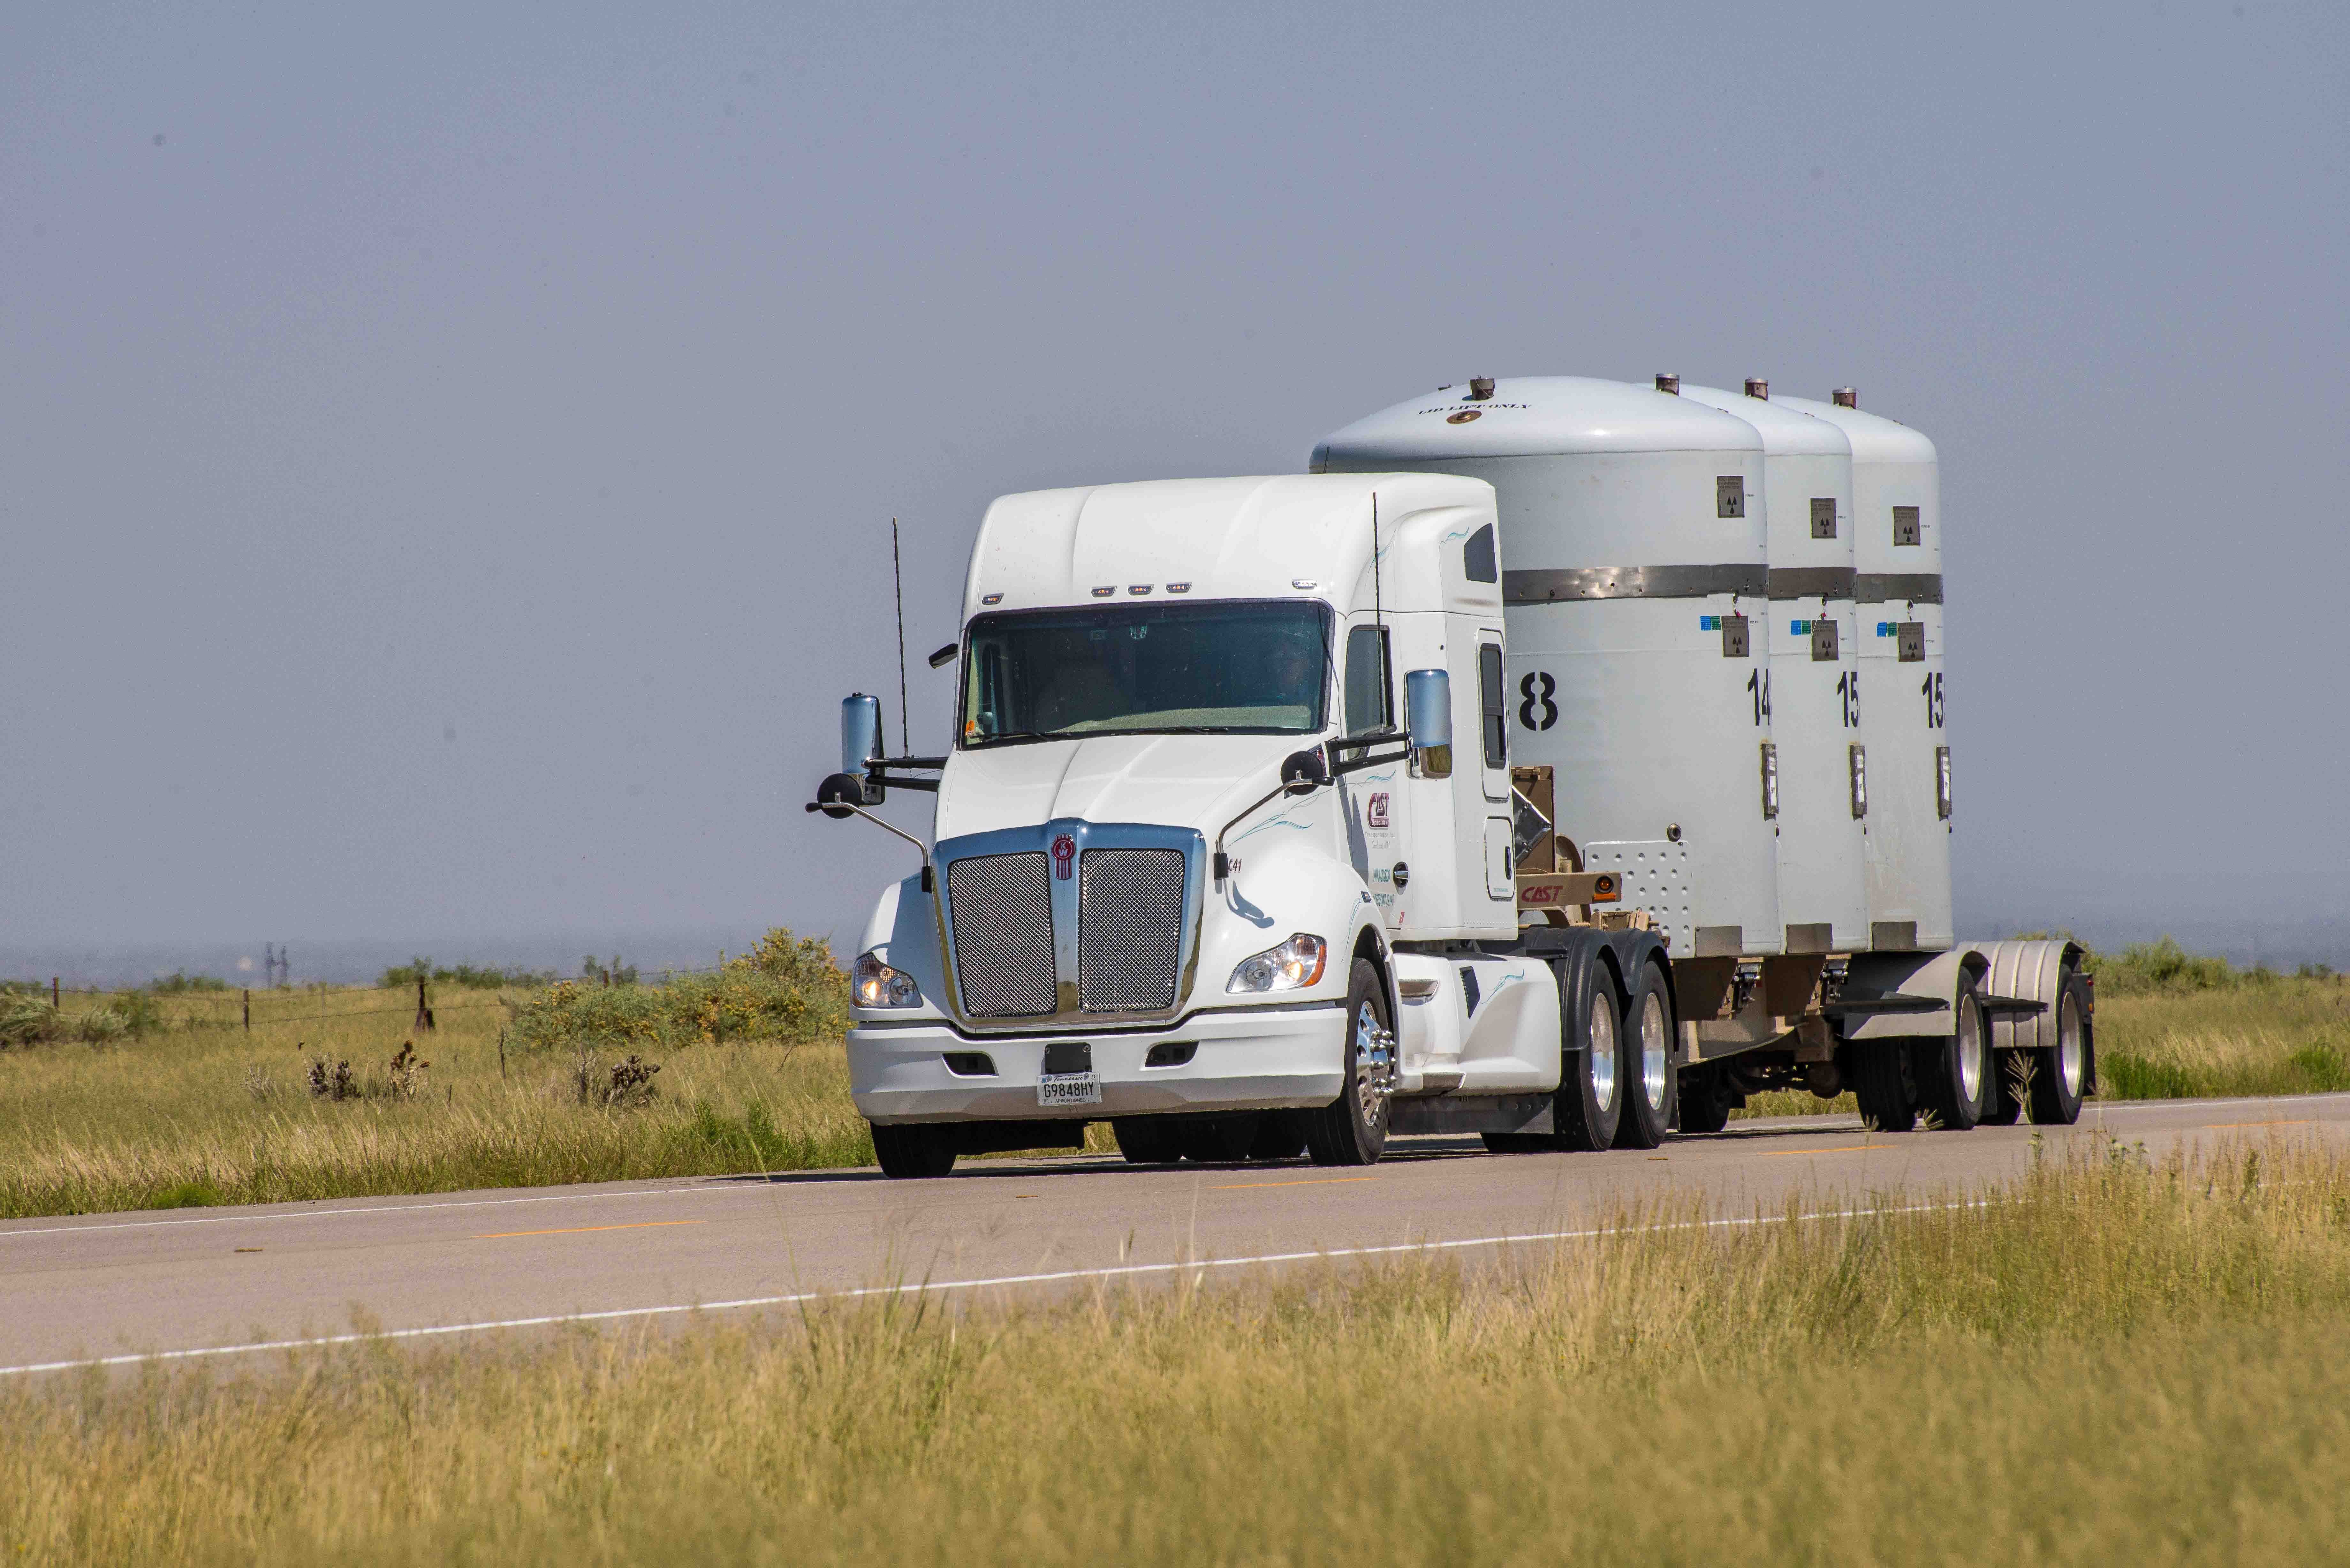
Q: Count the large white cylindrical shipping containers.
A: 3